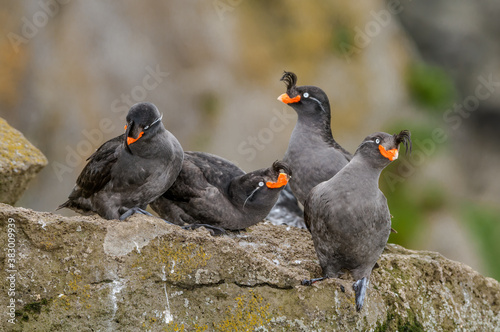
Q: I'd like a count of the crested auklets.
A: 4